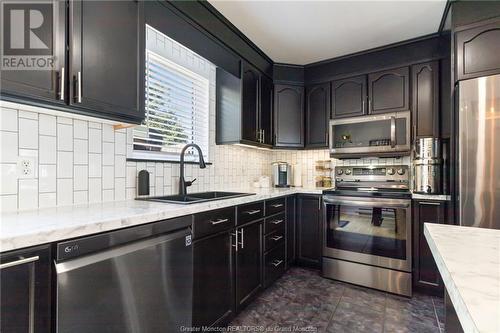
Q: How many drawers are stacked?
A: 4